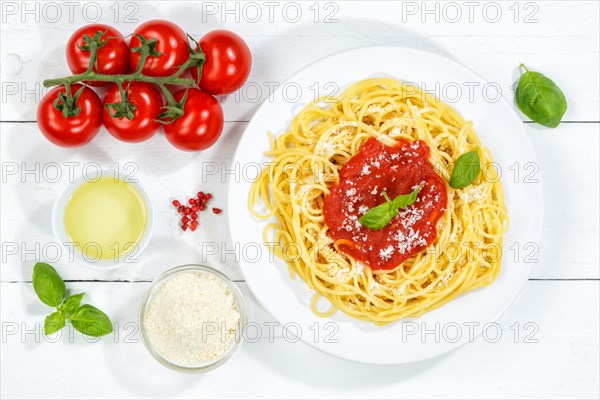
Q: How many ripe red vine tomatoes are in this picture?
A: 6